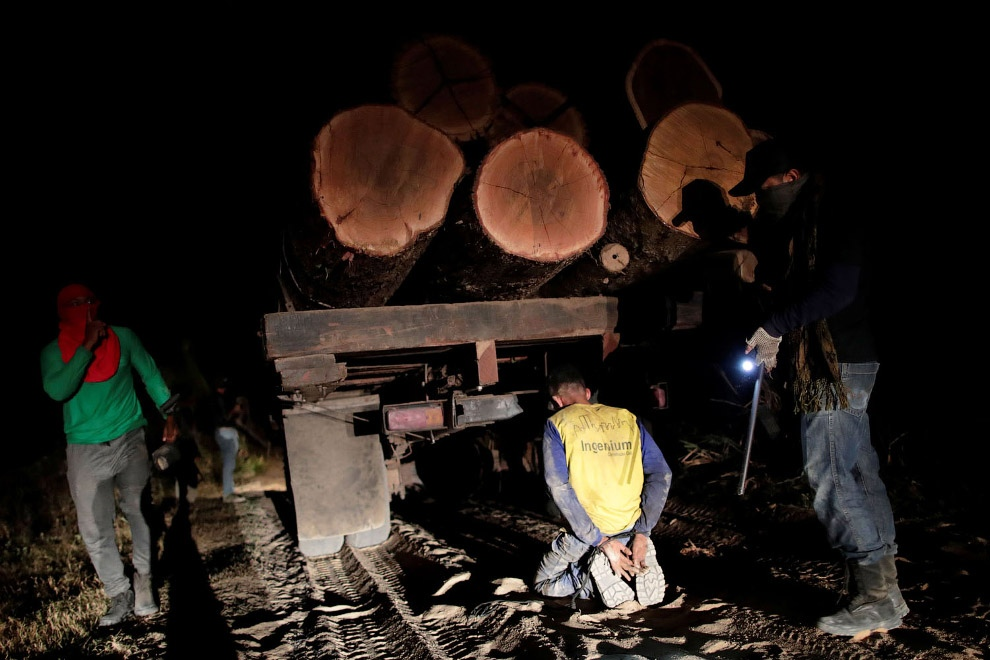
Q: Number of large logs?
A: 6